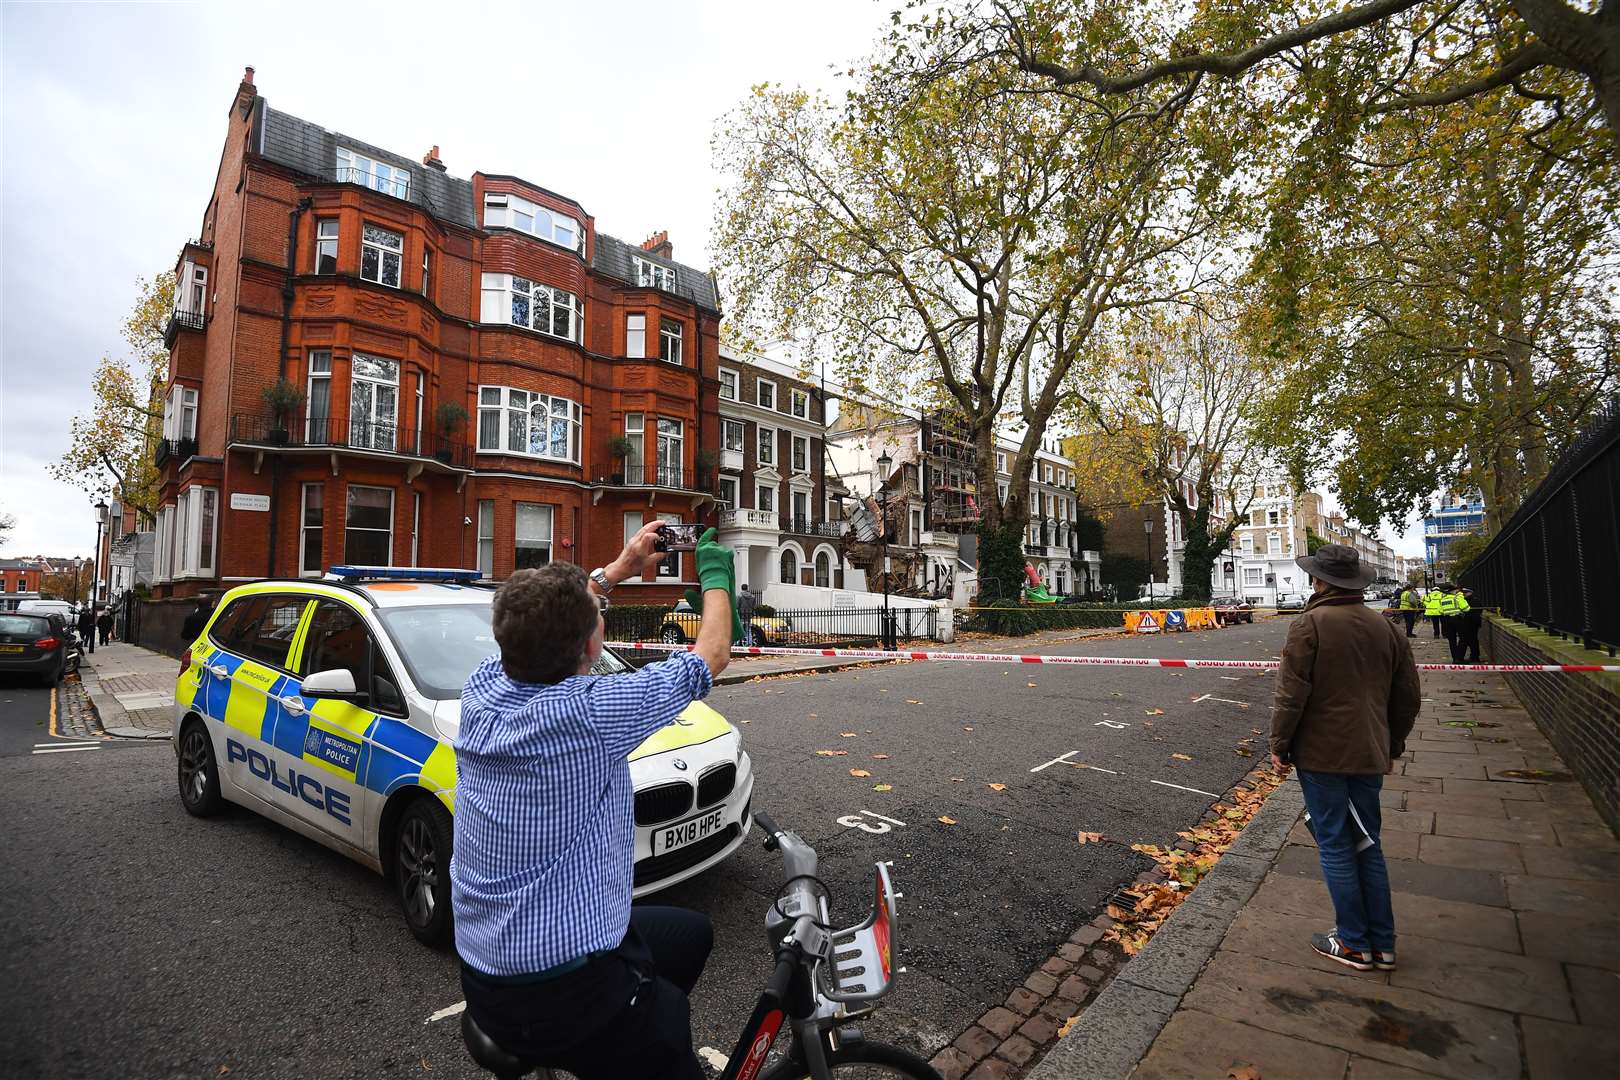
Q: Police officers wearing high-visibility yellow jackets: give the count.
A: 3